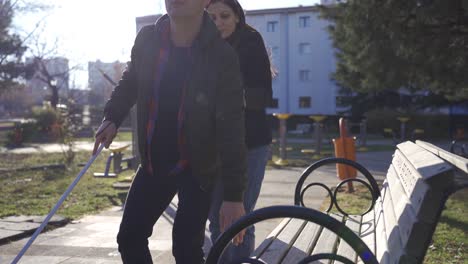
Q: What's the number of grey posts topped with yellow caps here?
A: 3